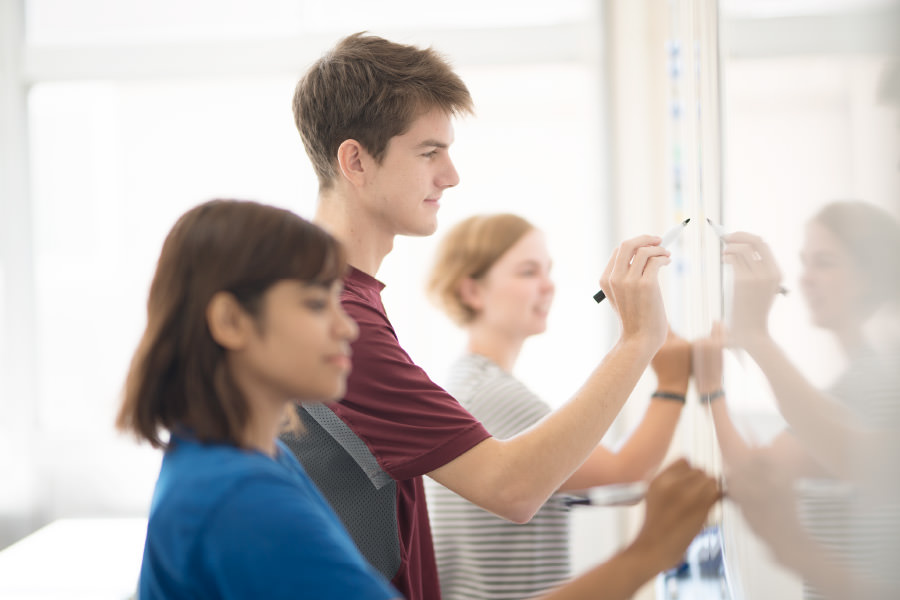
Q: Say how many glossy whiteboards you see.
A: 1